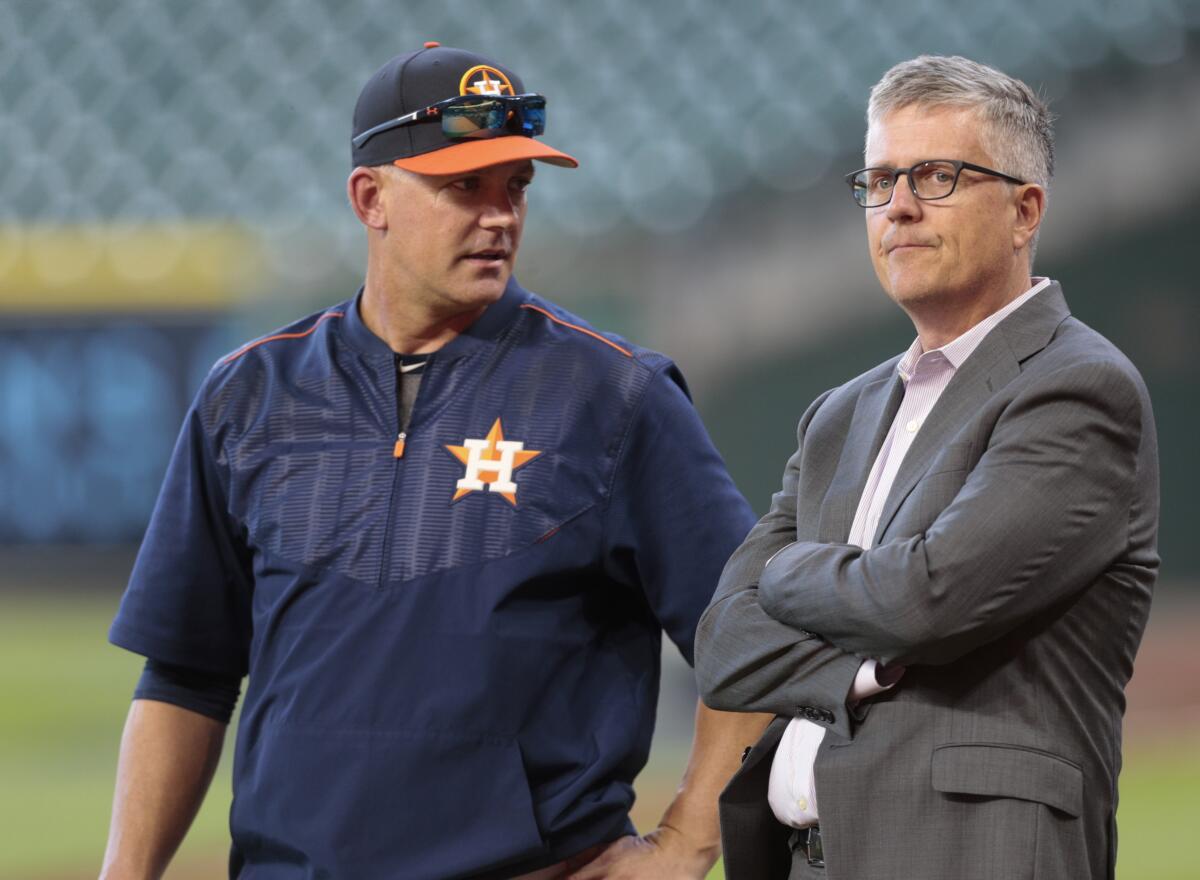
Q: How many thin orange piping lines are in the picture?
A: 2